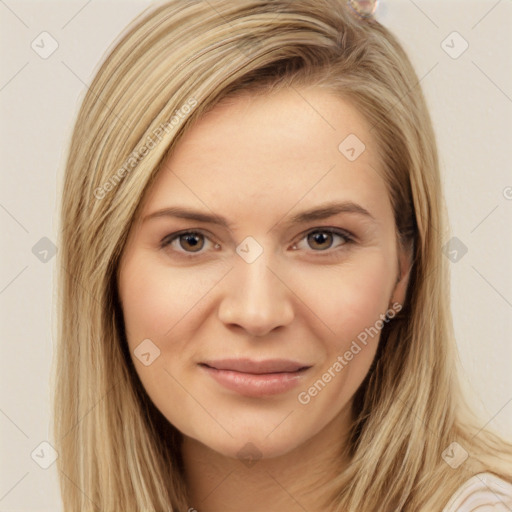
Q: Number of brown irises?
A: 2